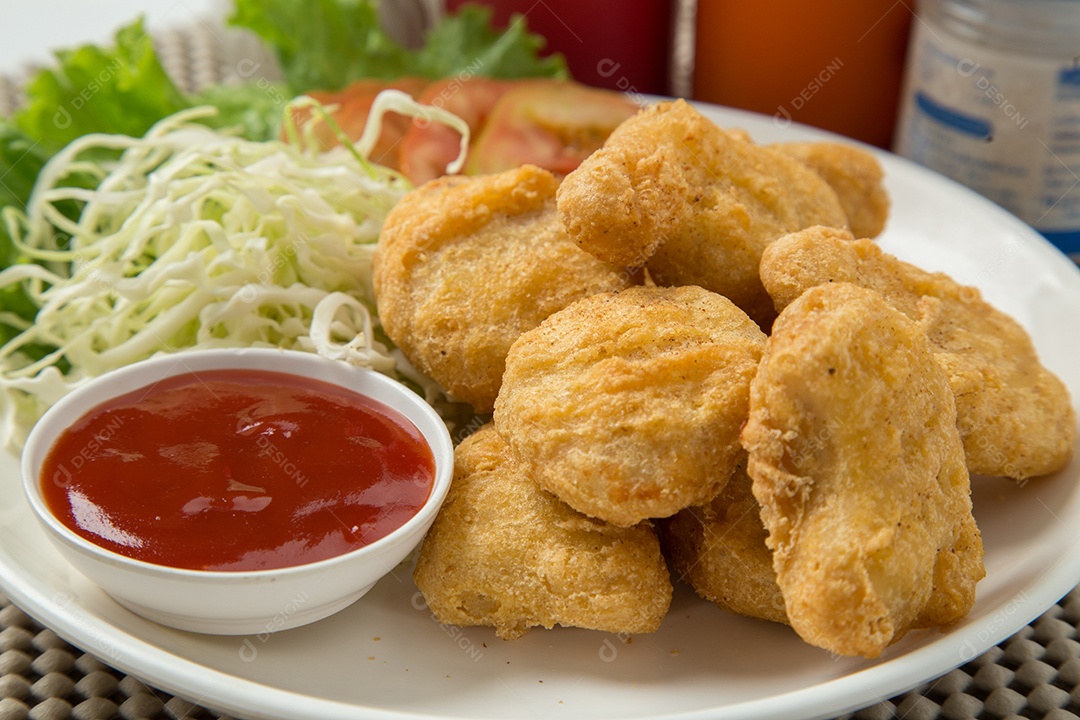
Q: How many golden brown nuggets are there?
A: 8